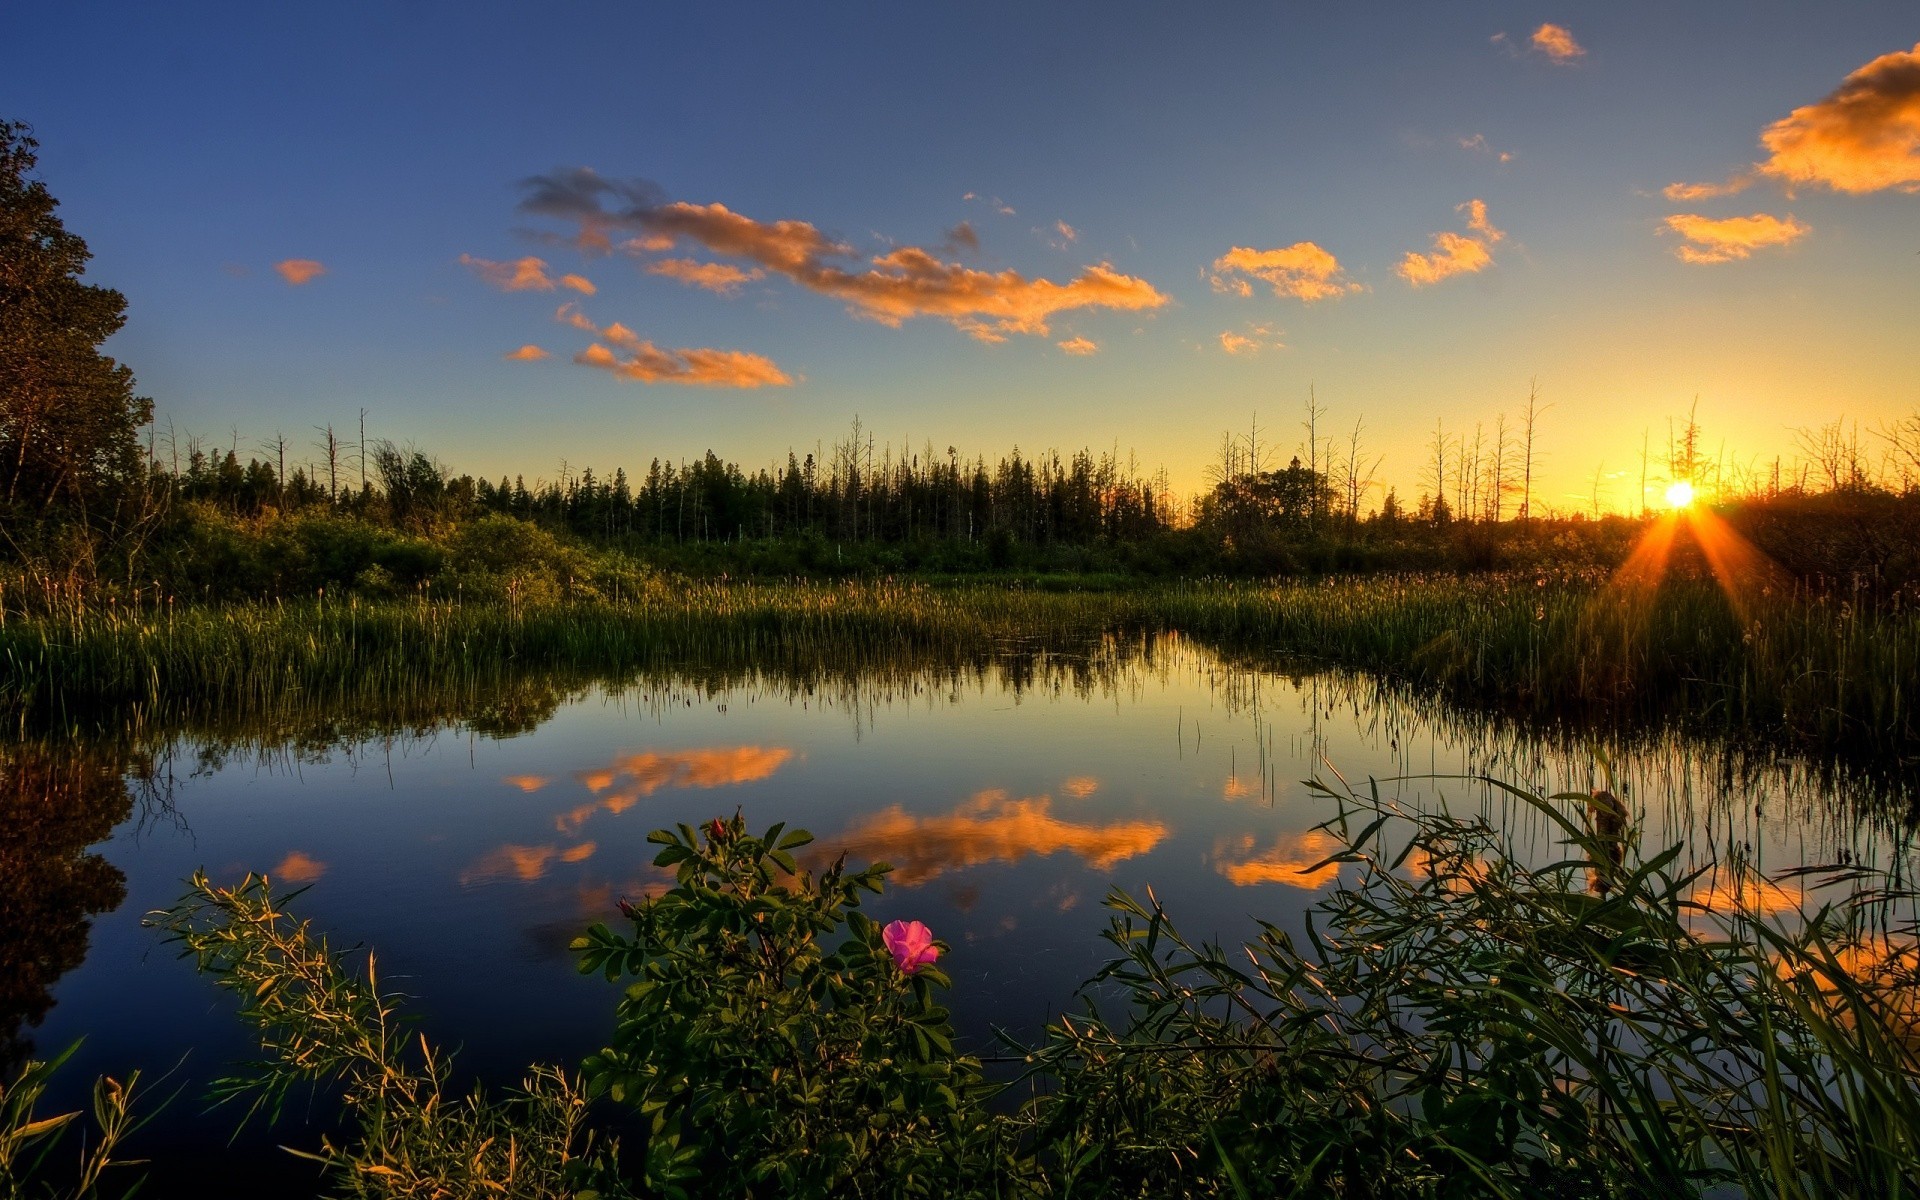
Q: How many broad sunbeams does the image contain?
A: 2